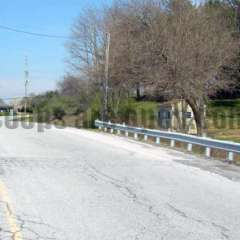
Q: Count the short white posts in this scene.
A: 12